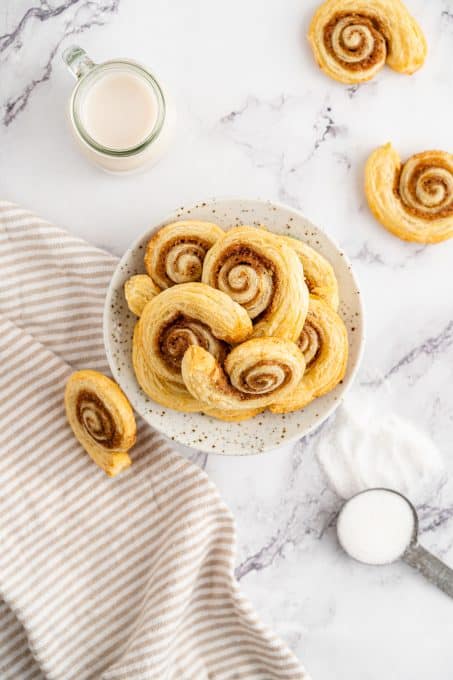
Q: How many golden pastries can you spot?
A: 9